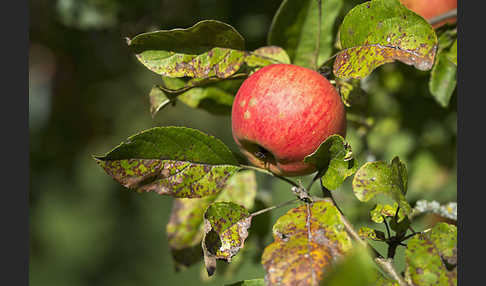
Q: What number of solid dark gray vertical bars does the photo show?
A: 2